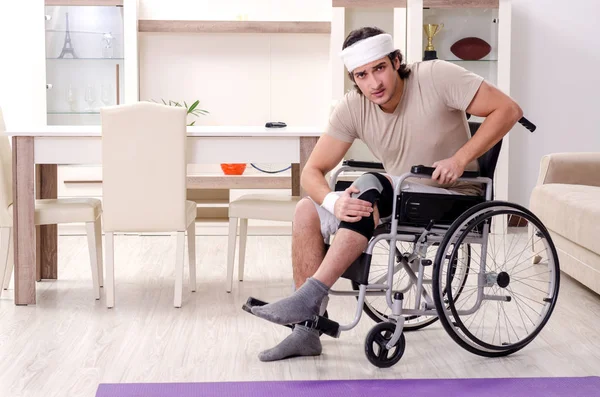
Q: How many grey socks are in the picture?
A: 2